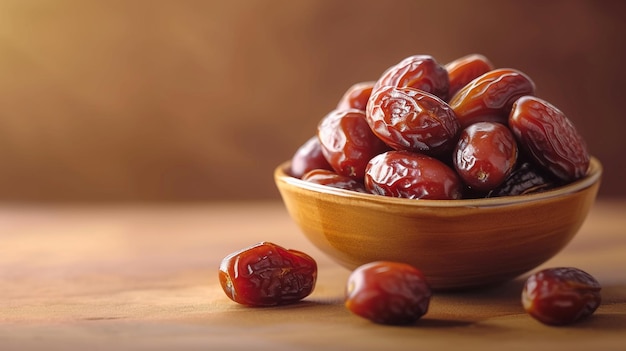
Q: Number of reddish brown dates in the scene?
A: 15